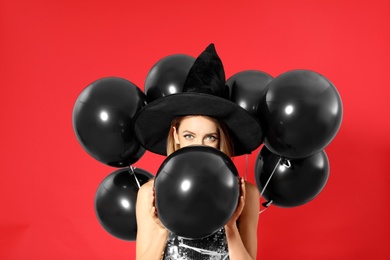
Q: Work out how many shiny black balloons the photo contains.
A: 7